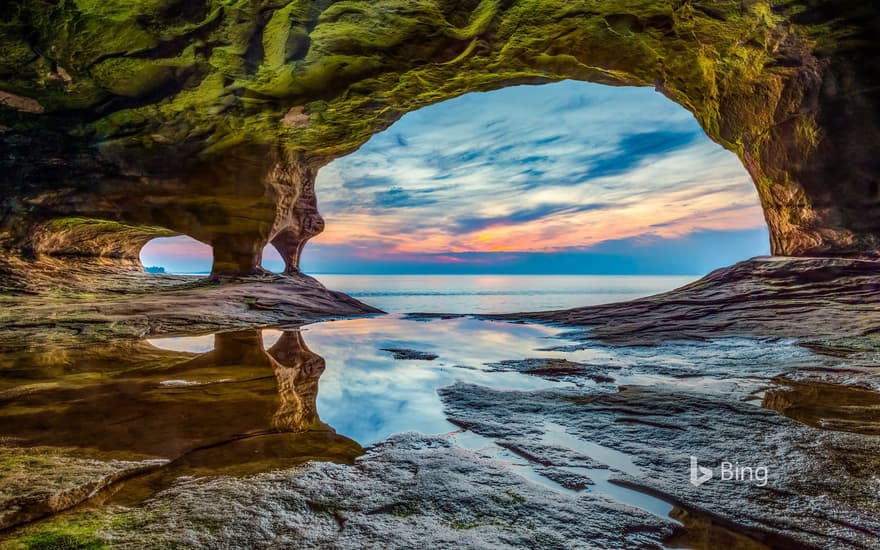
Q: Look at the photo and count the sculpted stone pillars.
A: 2